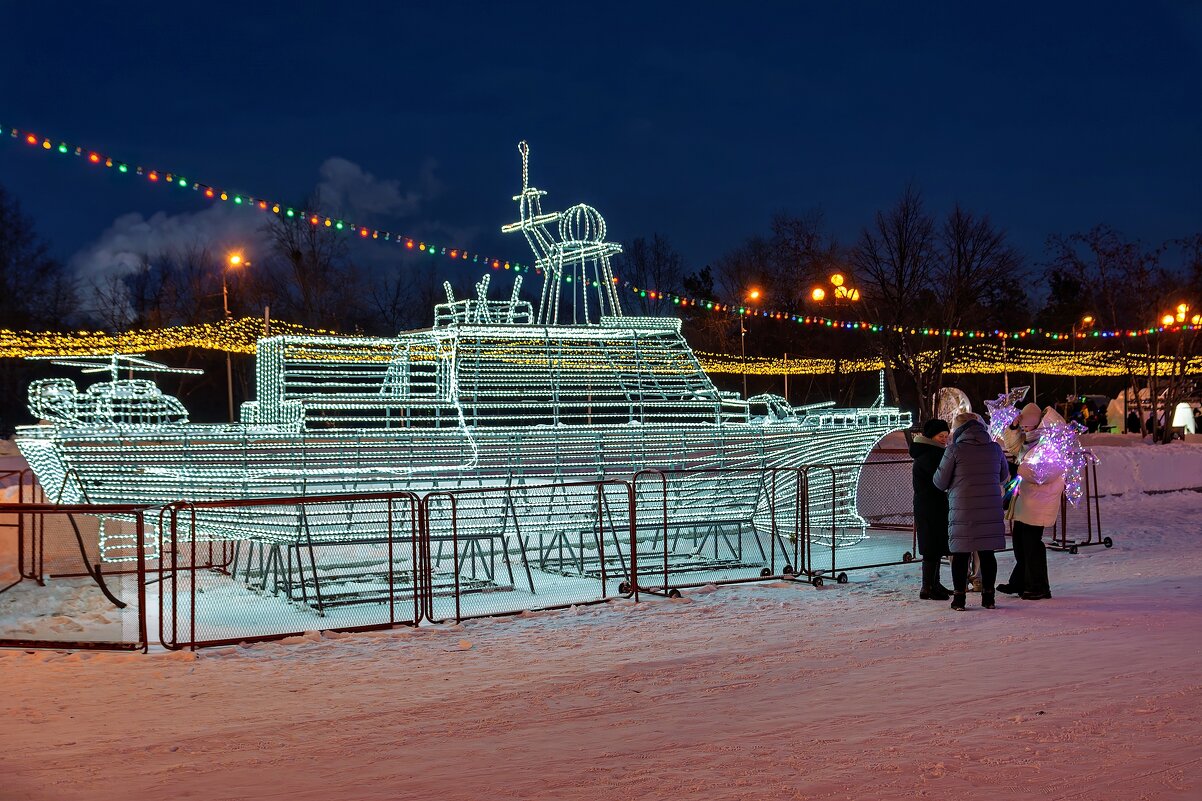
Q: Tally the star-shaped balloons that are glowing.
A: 2